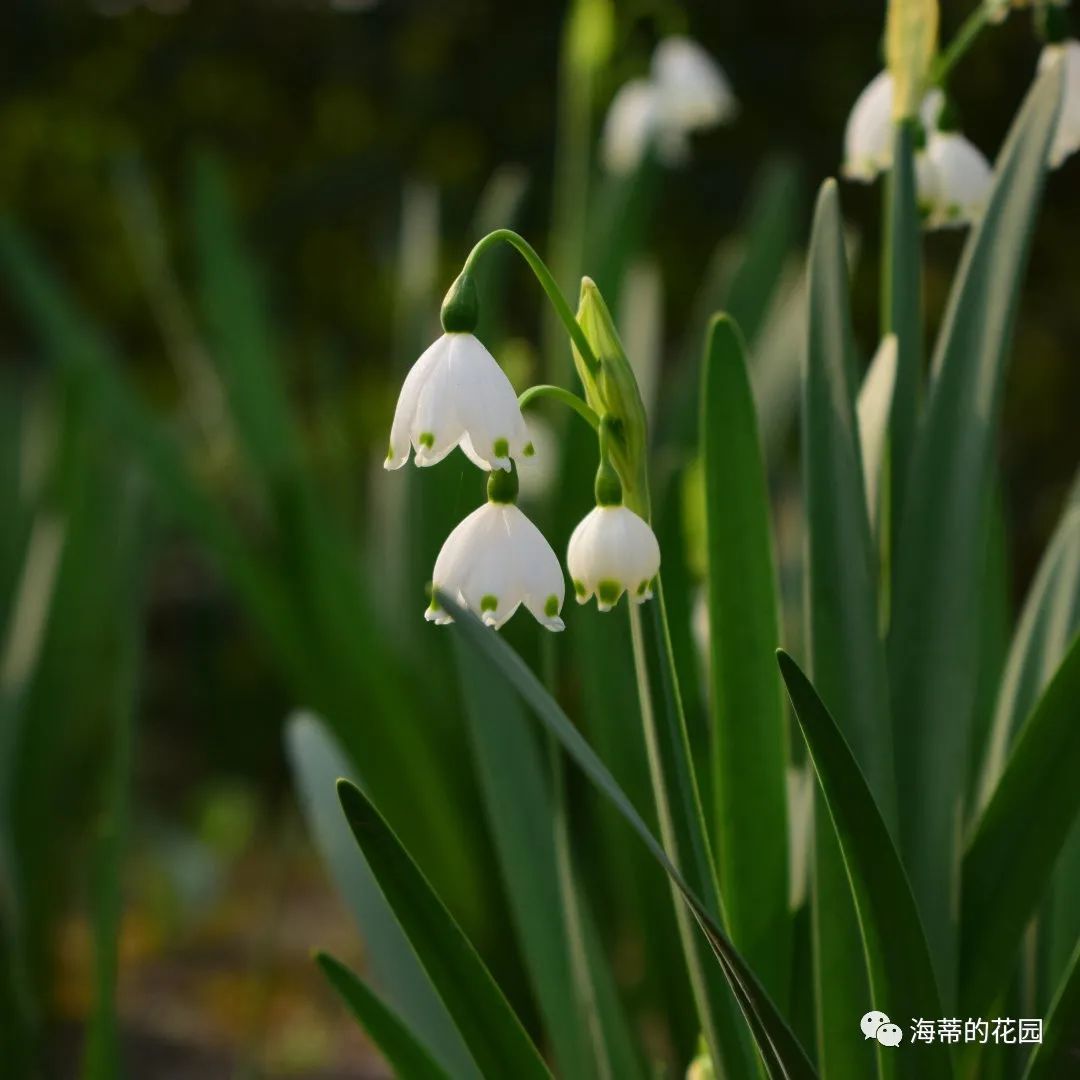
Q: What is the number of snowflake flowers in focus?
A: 3